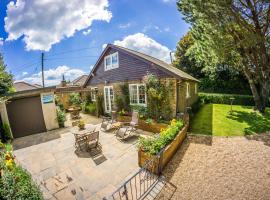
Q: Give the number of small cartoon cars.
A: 0